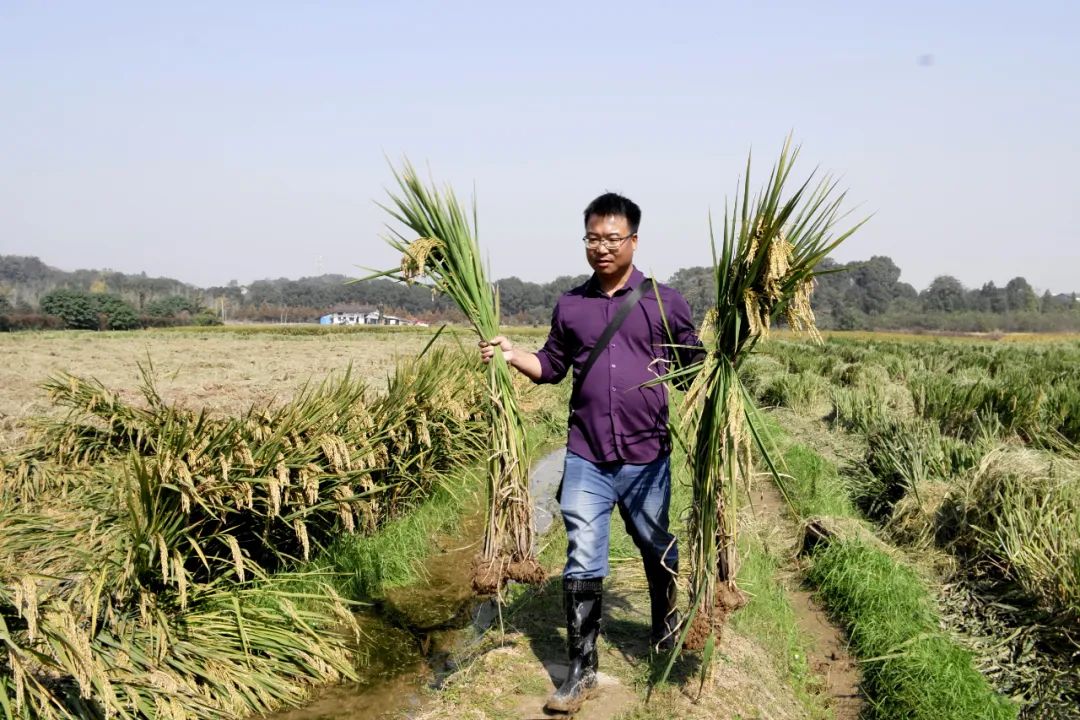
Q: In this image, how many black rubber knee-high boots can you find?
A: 2